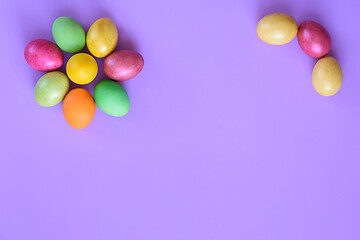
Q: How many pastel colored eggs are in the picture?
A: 11